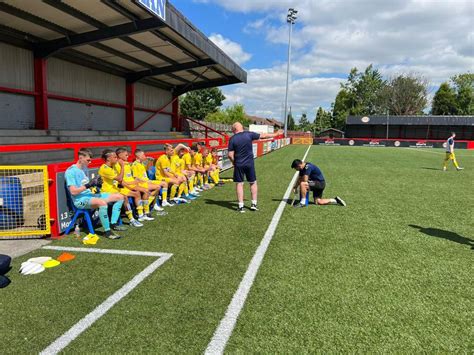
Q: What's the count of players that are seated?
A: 10